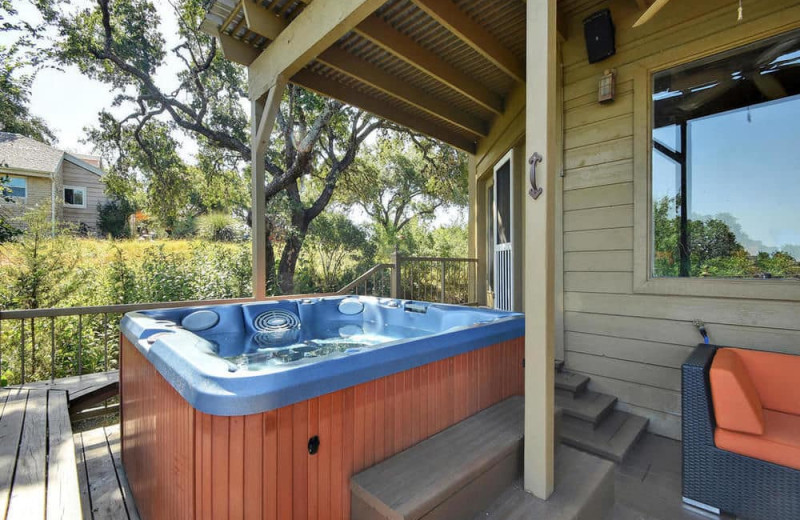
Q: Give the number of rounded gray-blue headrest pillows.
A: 2